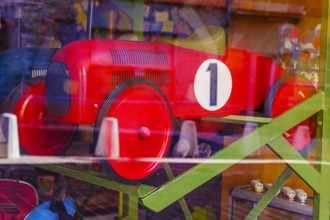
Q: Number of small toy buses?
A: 4